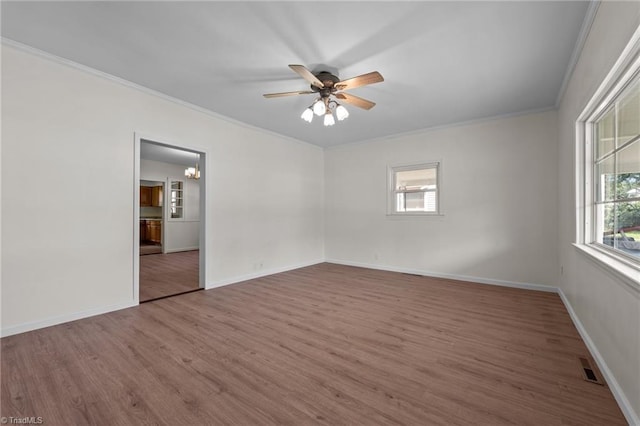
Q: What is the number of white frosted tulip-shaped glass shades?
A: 4